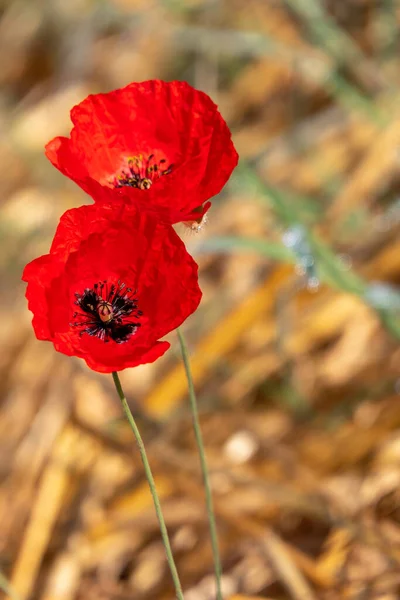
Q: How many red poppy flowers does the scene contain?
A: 2